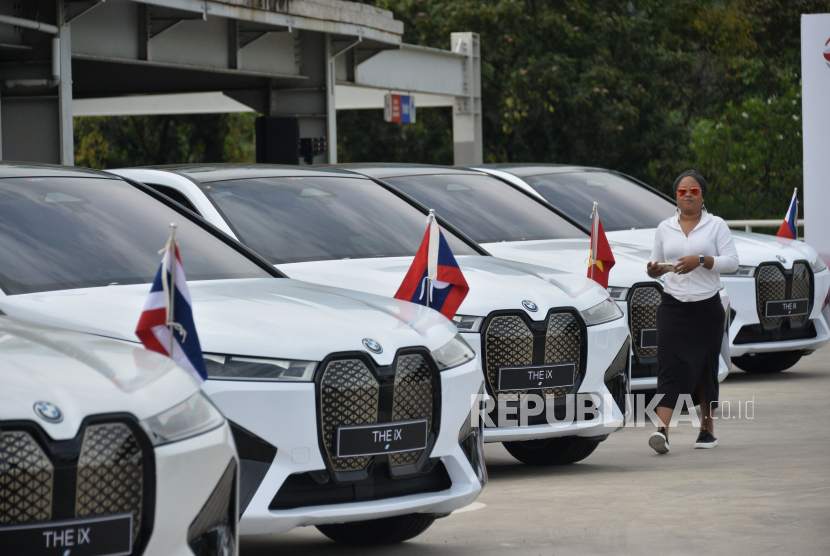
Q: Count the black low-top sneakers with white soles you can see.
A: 2